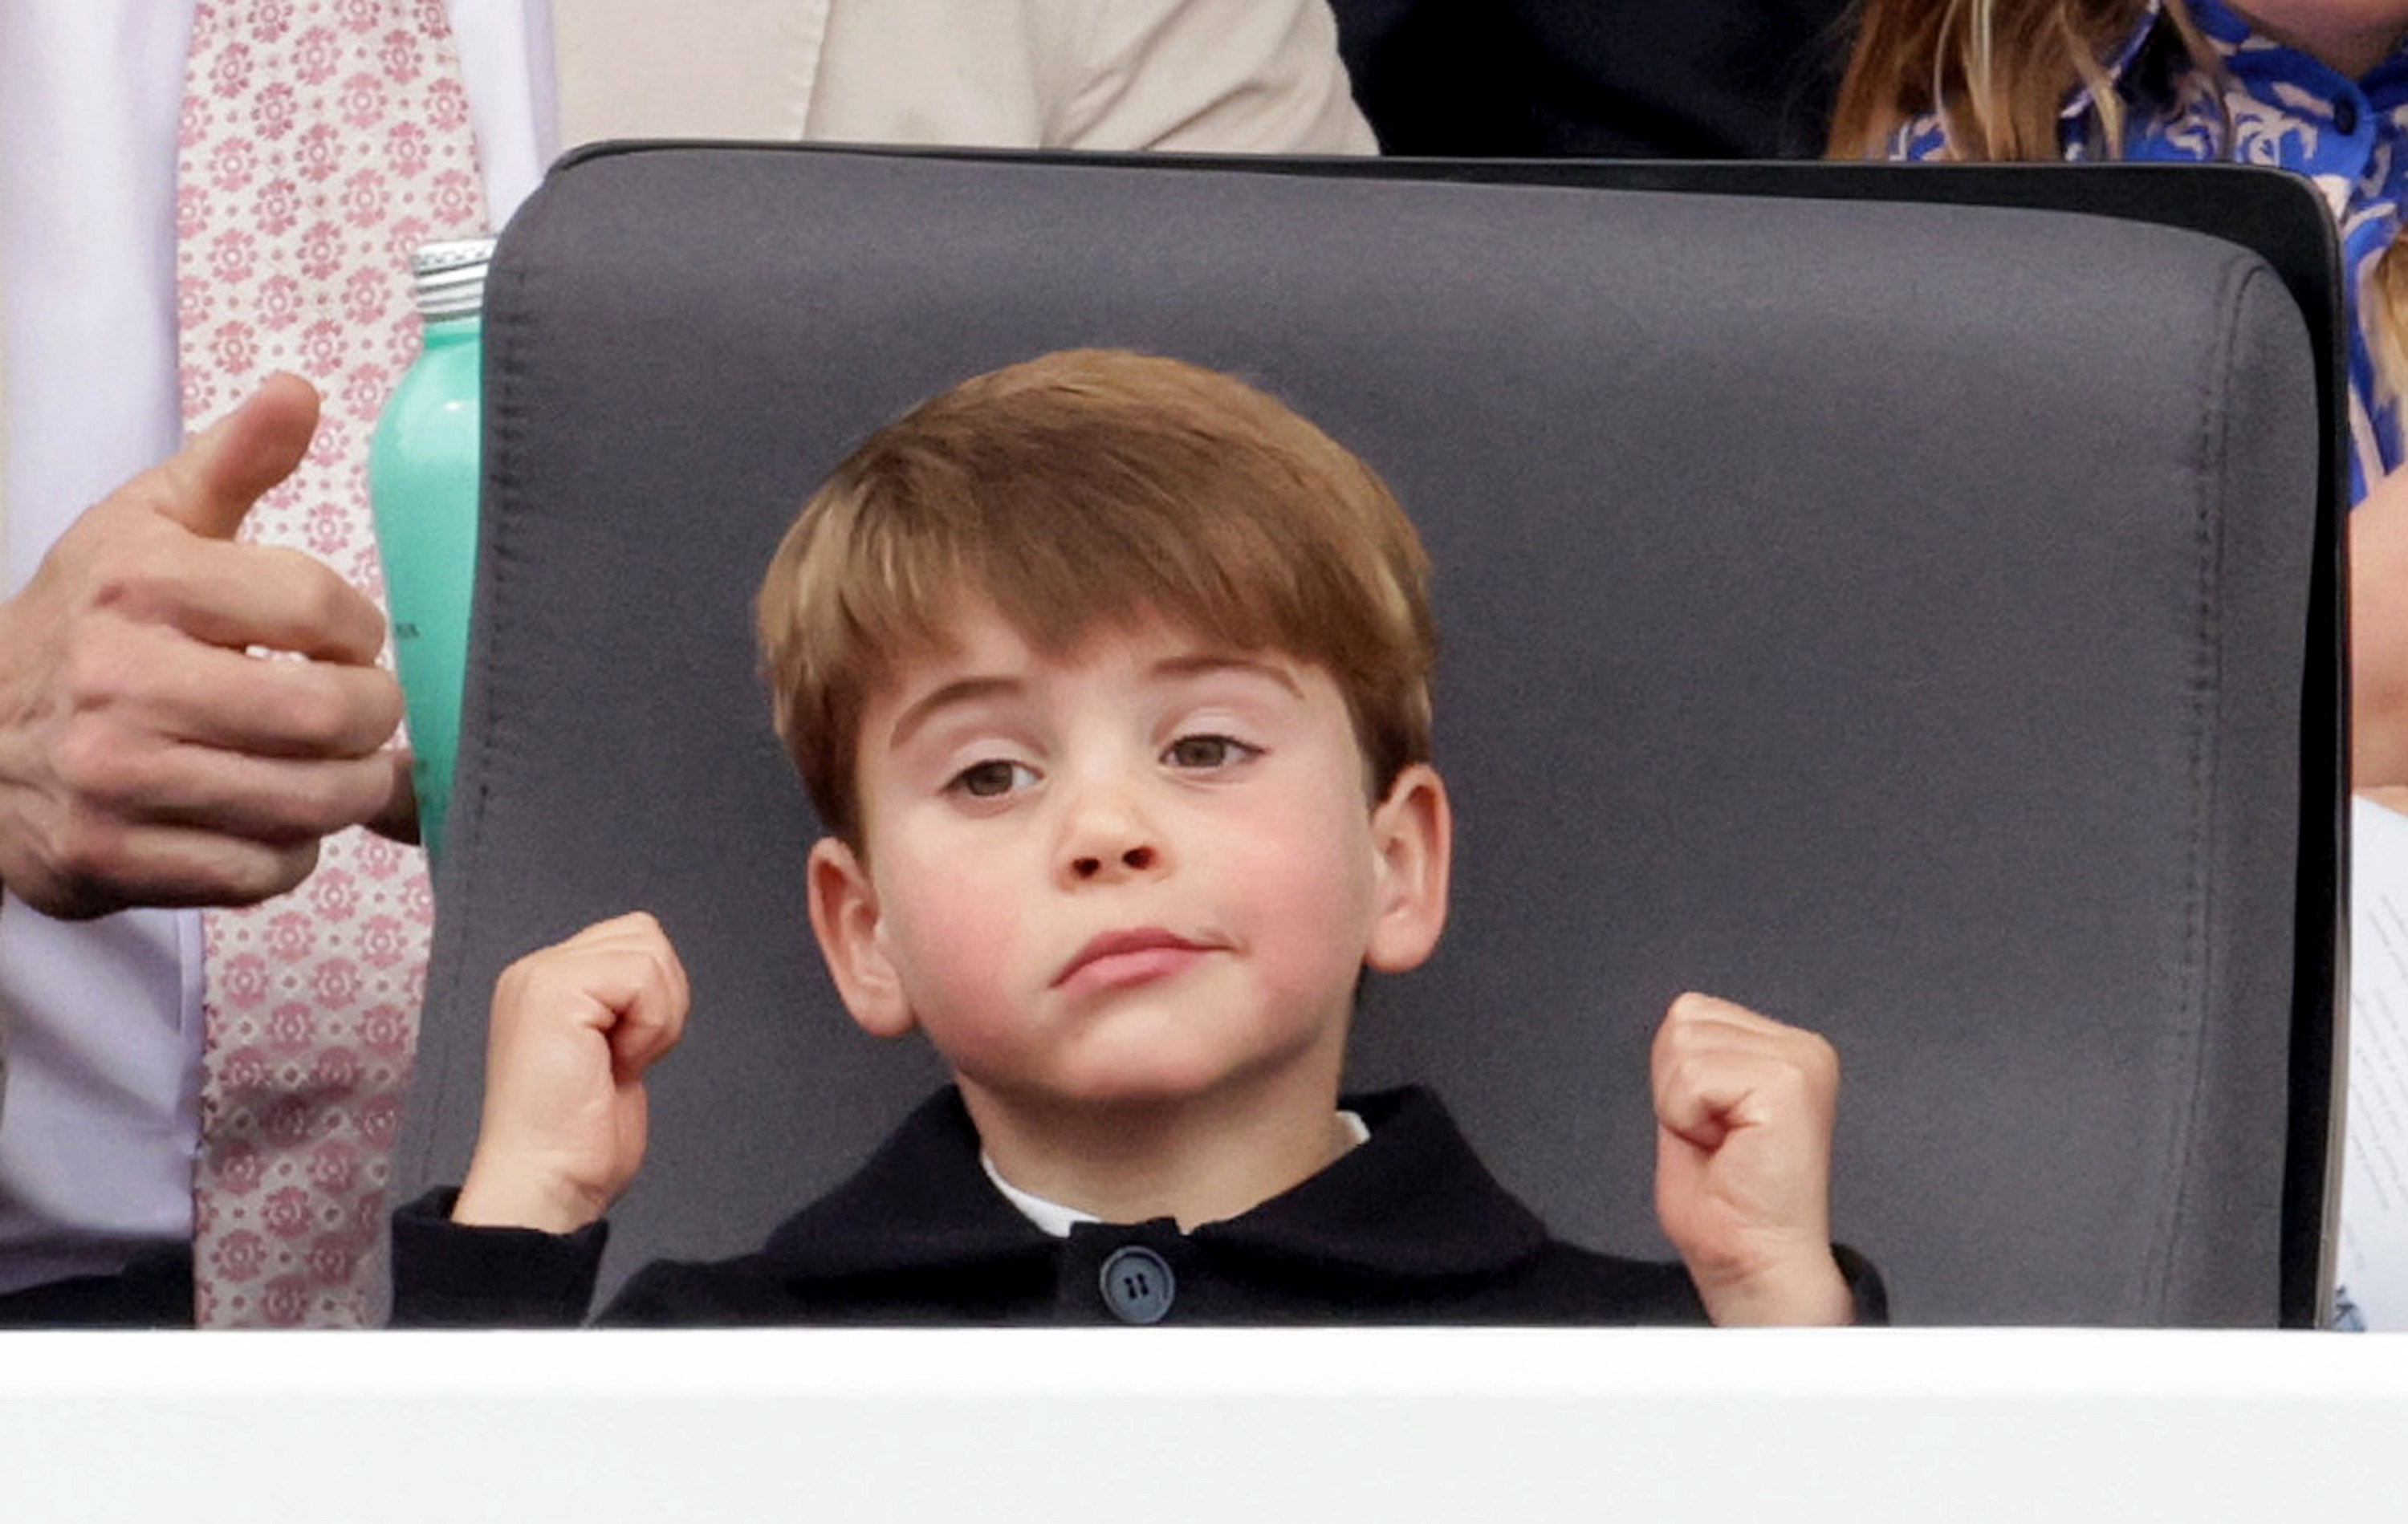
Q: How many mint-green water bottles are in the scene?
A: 1